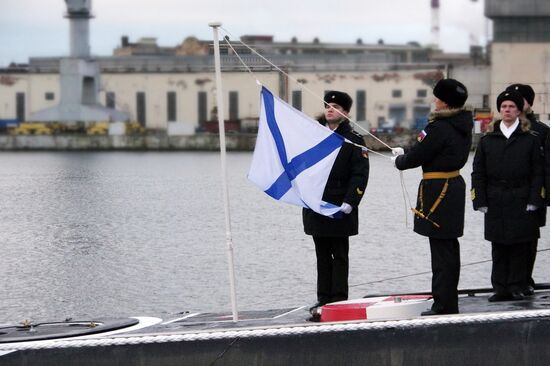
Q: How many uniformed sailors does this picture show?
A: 4